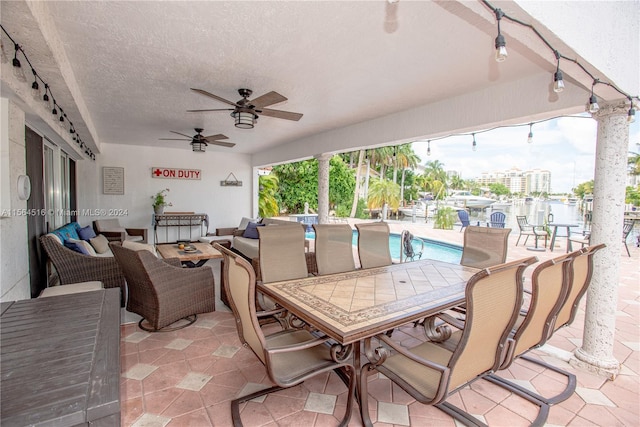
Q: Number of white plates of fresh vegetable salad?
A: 0